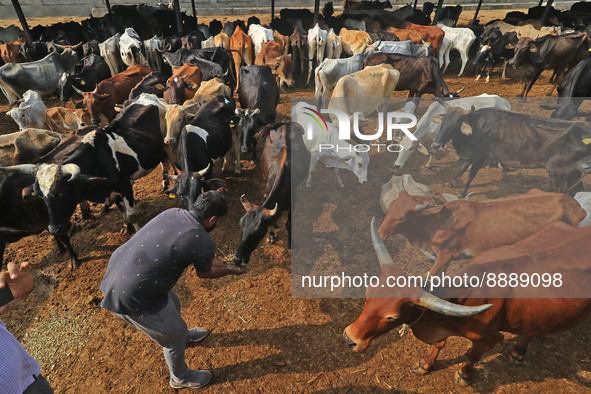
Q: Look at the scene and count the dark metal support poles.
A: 11